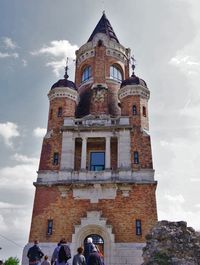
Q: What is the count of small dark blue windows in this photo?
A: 6